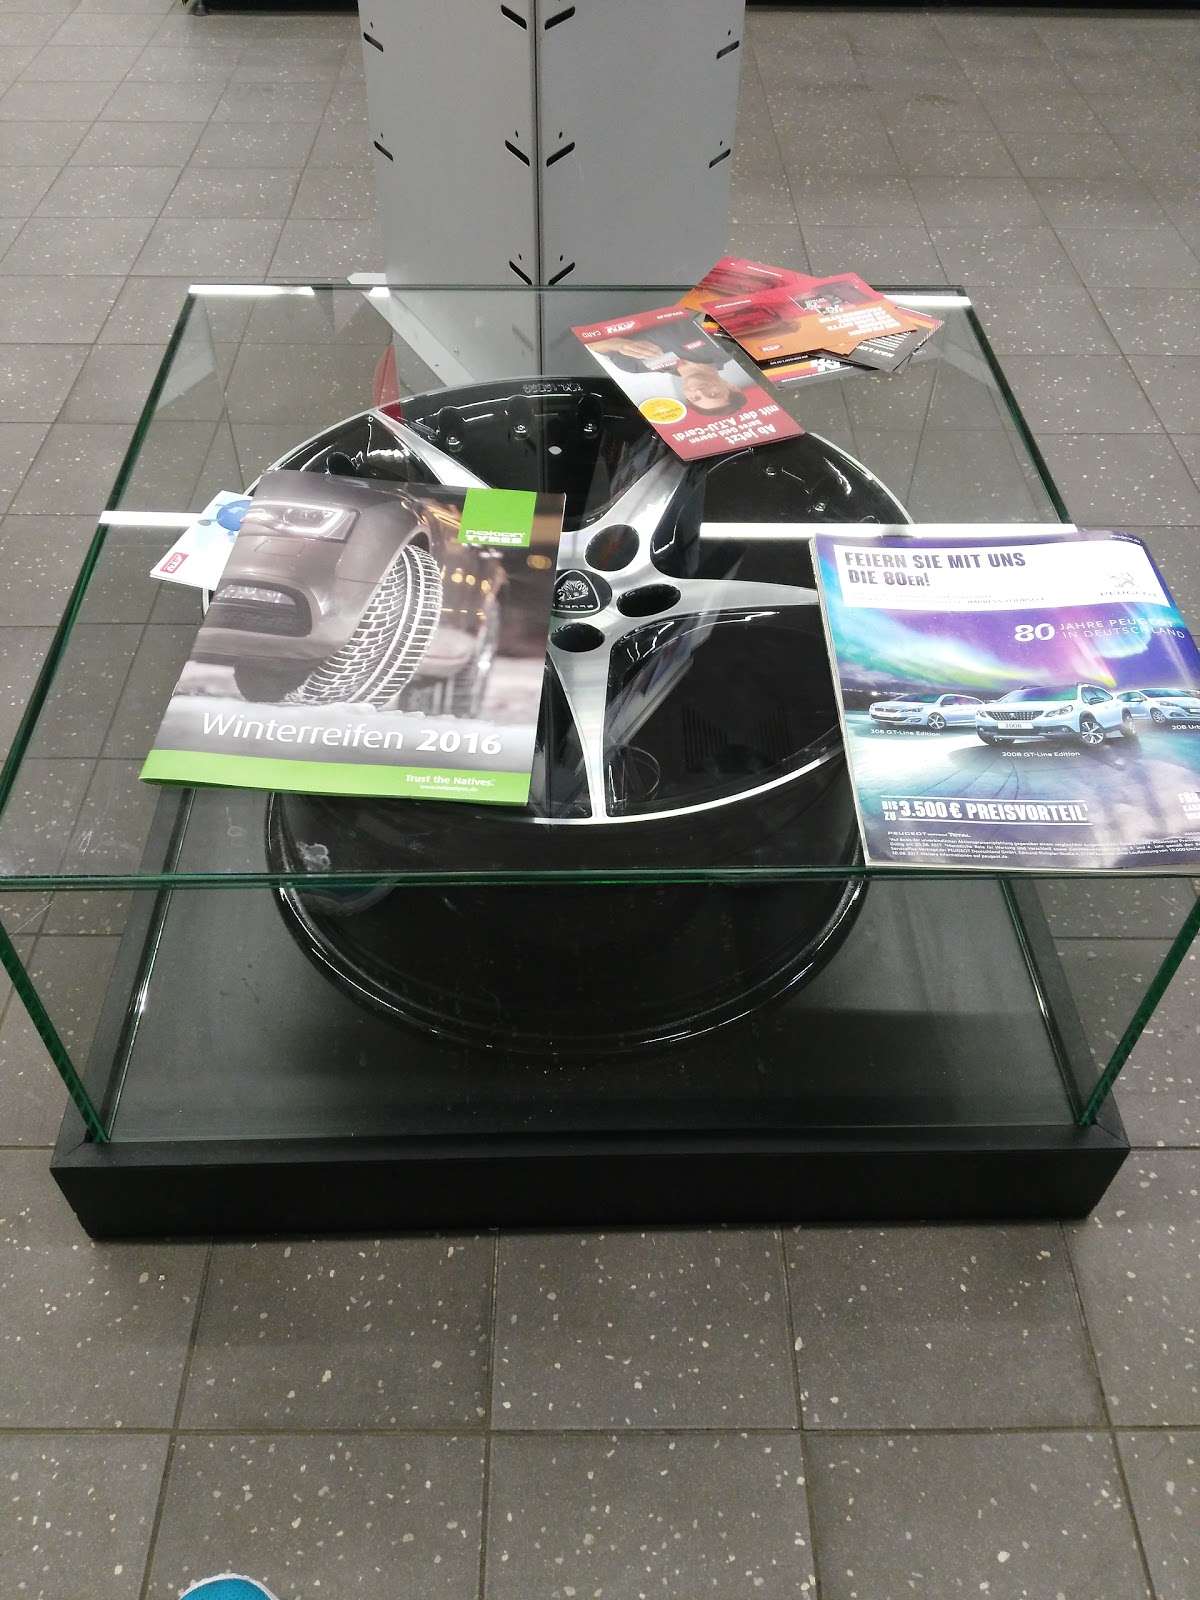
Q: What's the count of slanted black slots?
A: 10